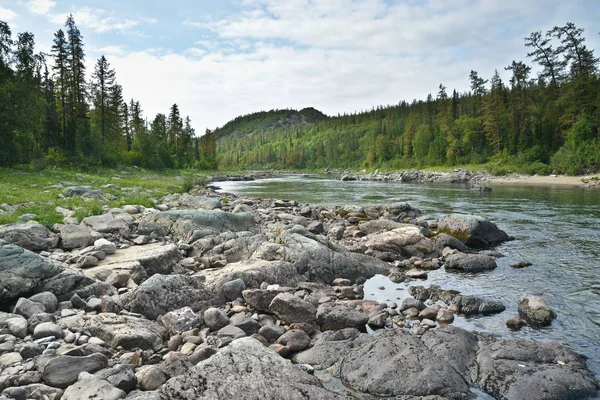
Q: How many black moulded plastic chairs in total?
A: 0